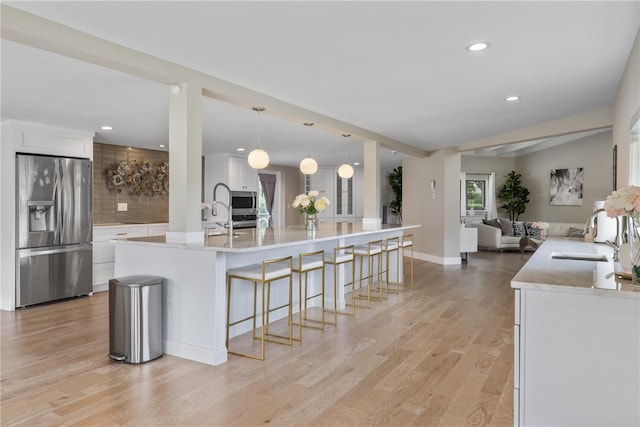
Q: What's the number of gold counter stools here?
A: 6